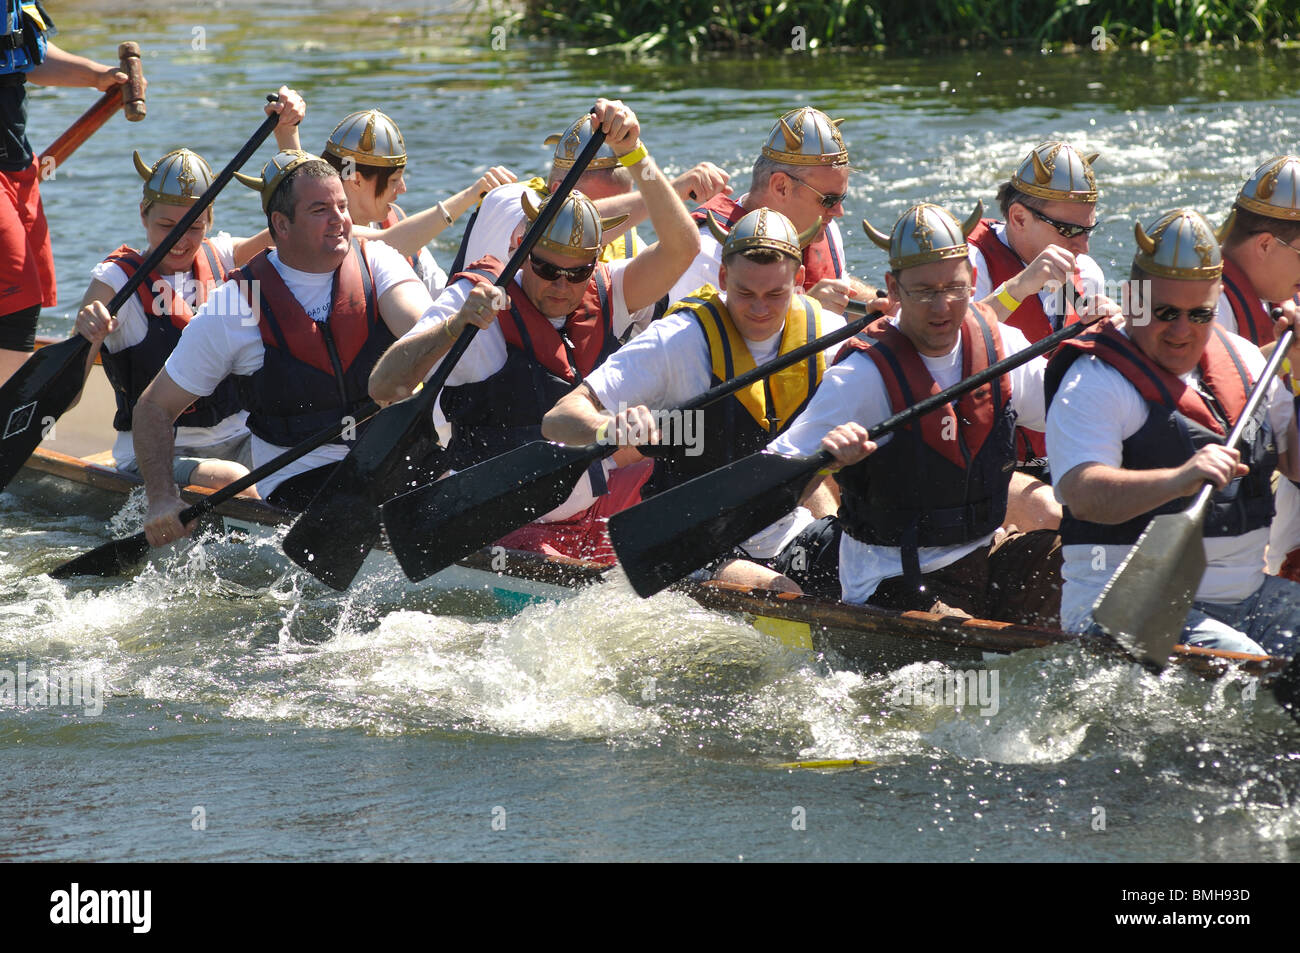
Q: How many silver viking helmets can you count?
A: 11